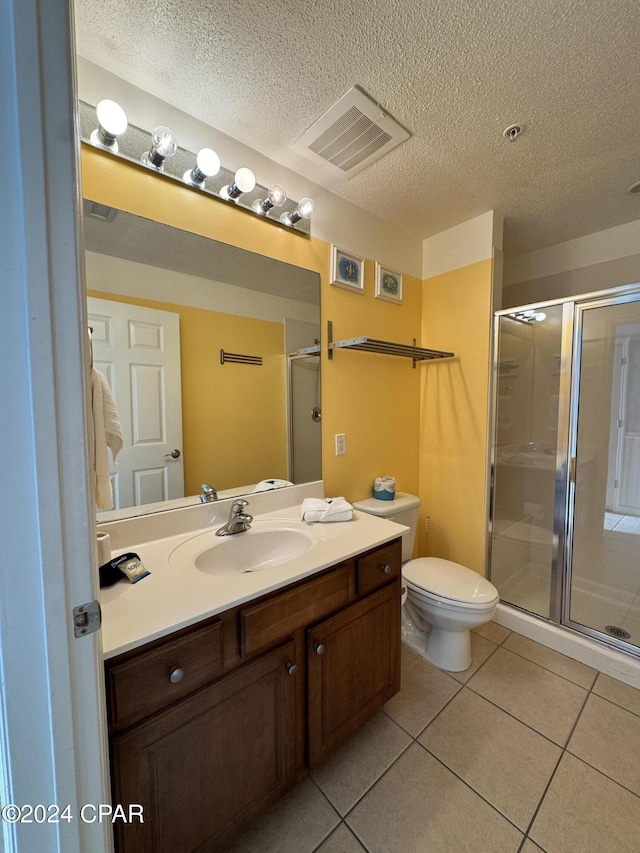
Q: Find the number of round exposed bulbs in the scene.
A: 6